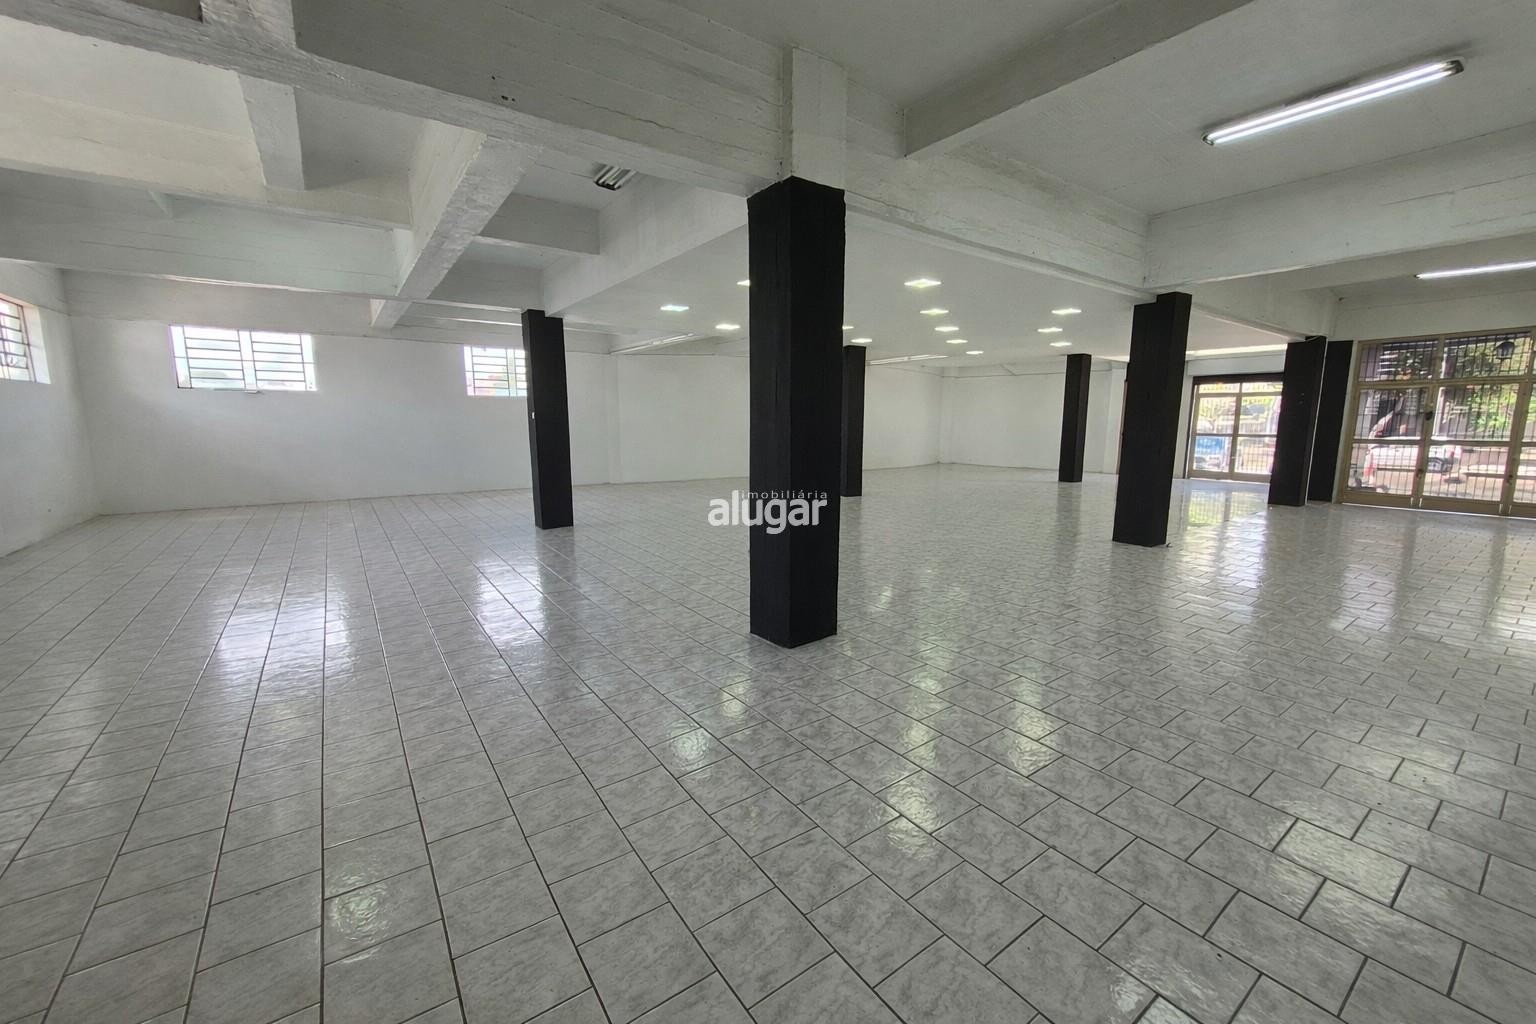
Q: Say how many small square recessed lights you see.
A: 13